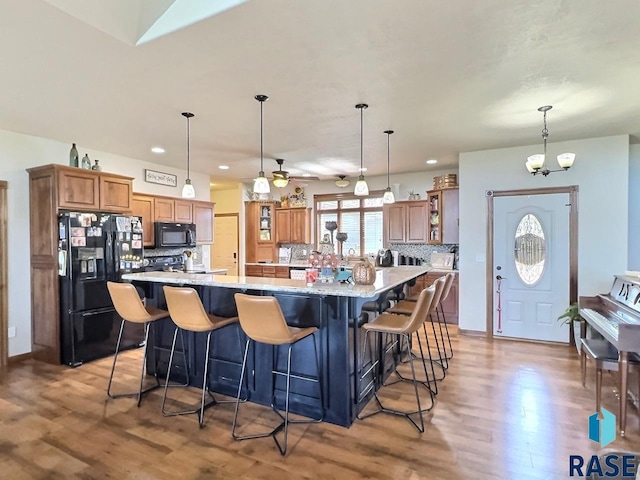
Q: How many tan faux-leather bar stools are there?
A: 6